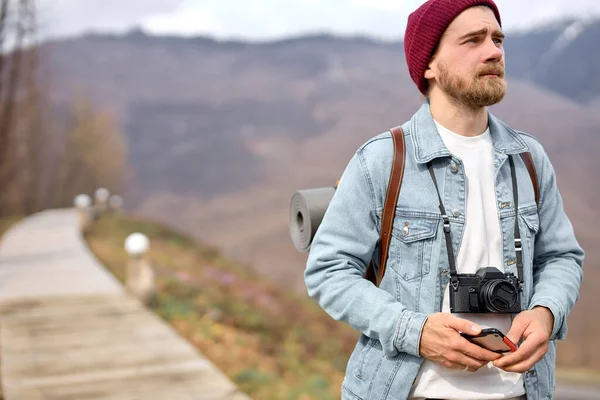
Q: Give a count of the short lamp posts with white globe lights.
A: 4